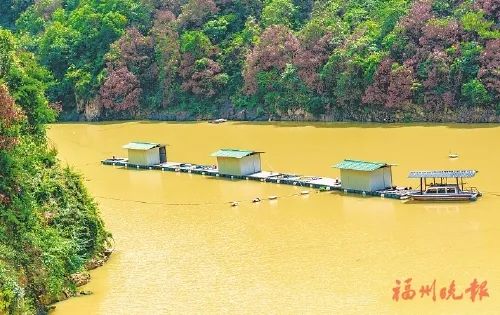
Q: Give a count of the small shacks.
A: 3